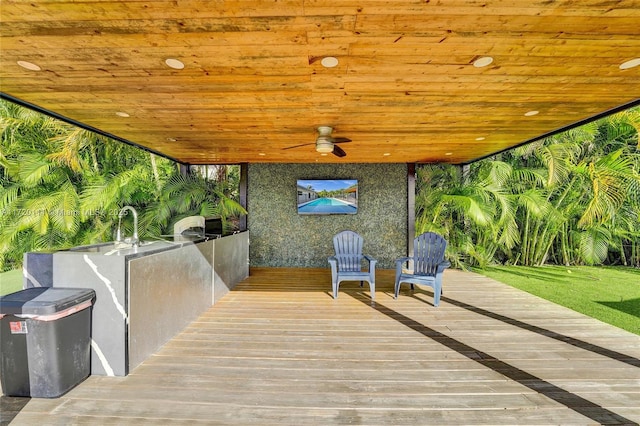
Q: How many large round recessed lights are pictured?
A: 5